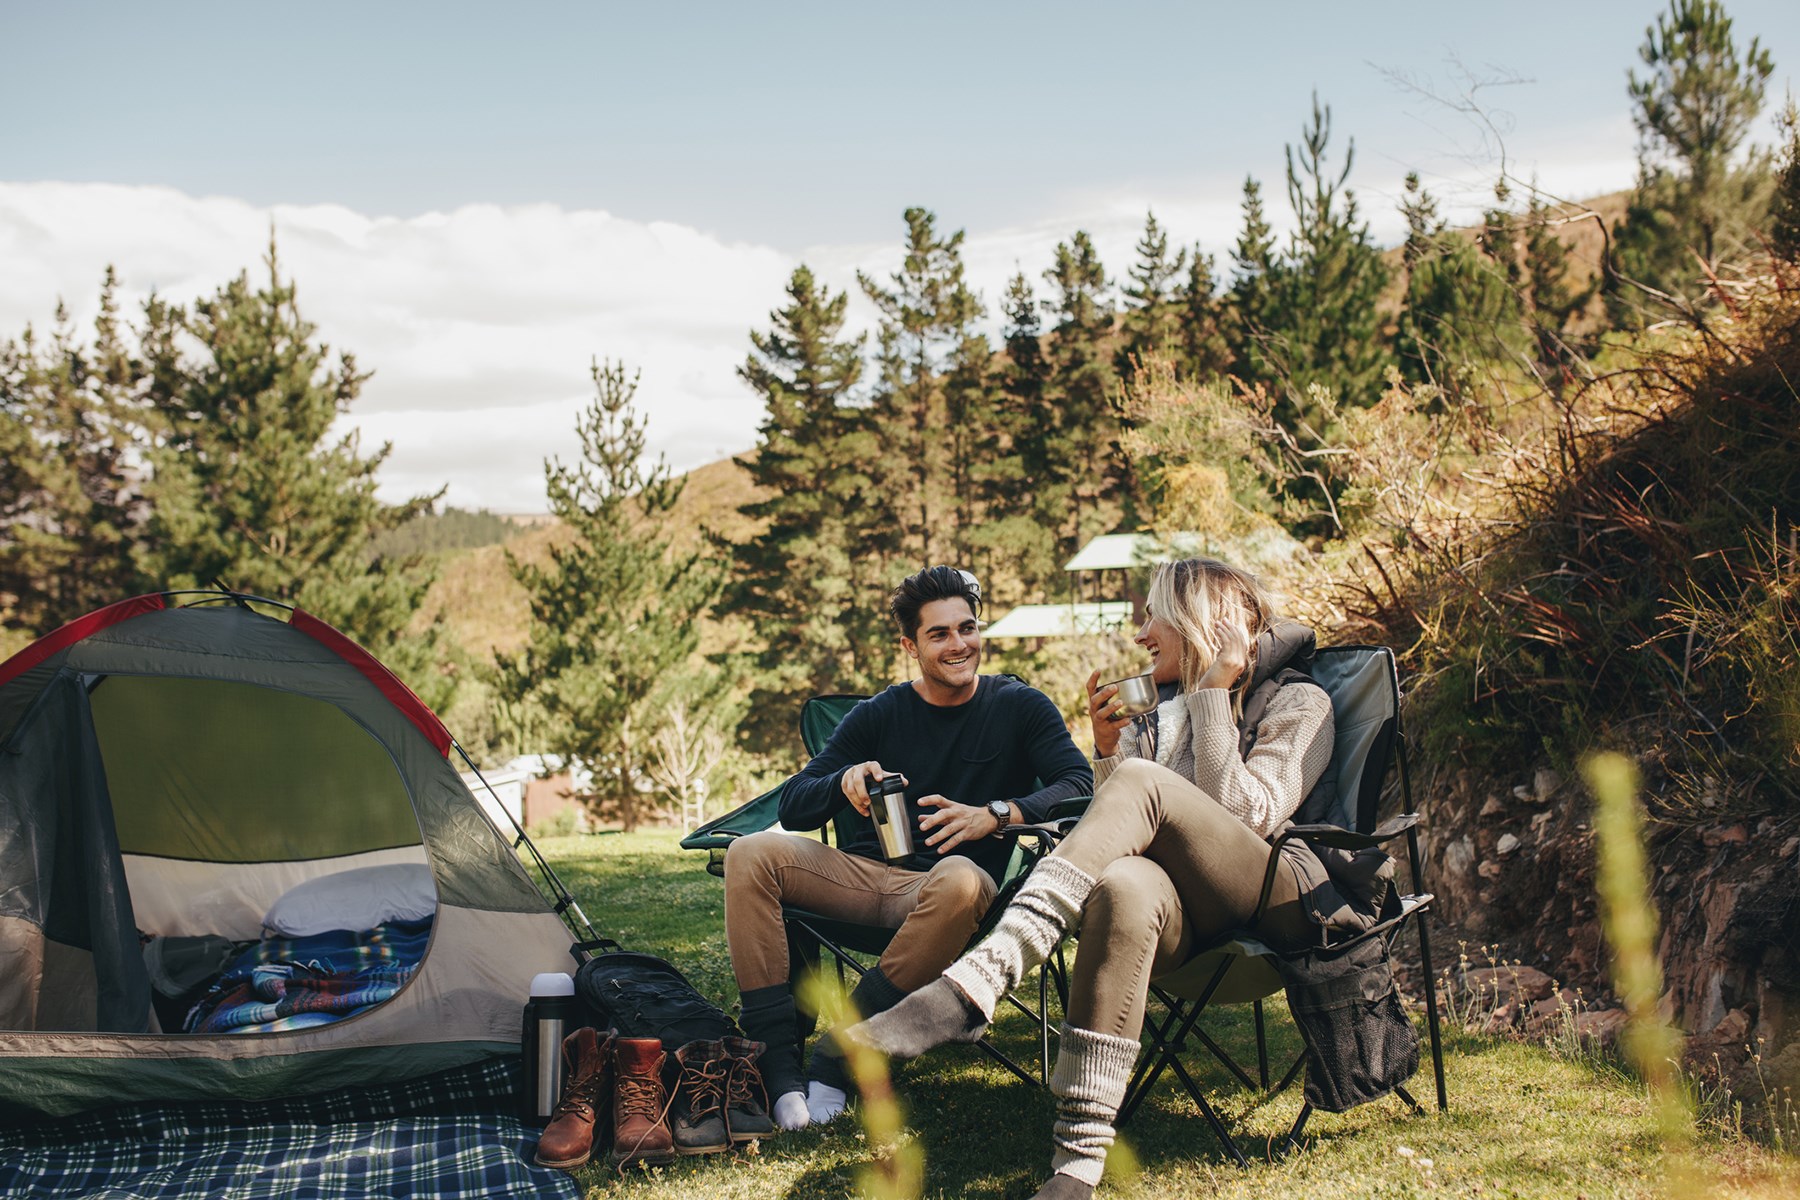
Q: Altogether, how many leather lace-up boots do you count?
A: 4